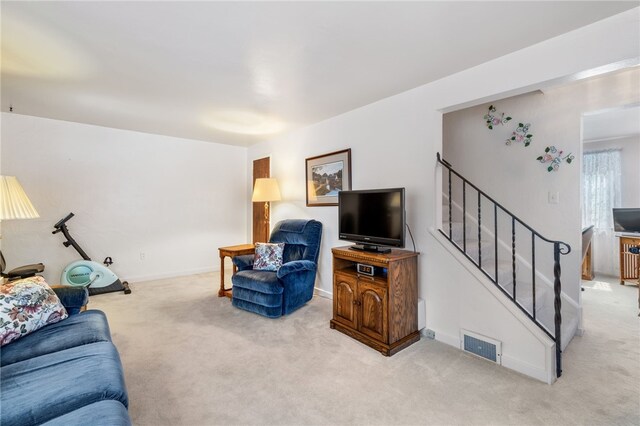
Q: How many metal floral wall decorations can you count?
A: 3